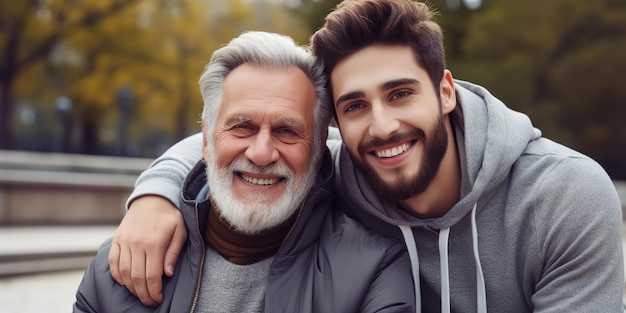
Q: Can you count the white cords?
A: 3